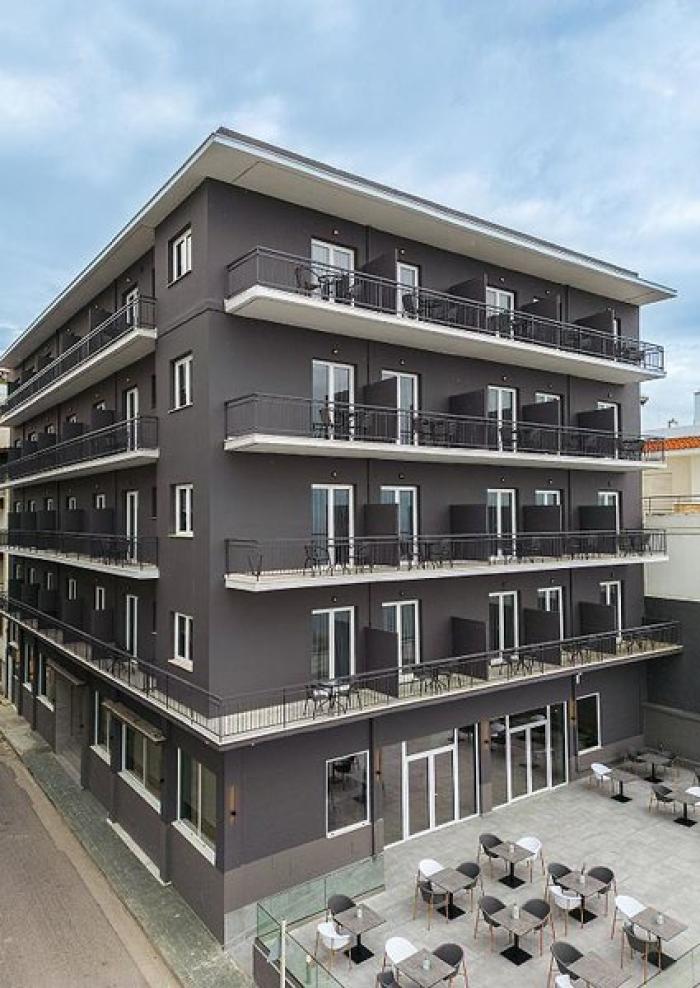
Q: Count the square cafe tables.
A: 11